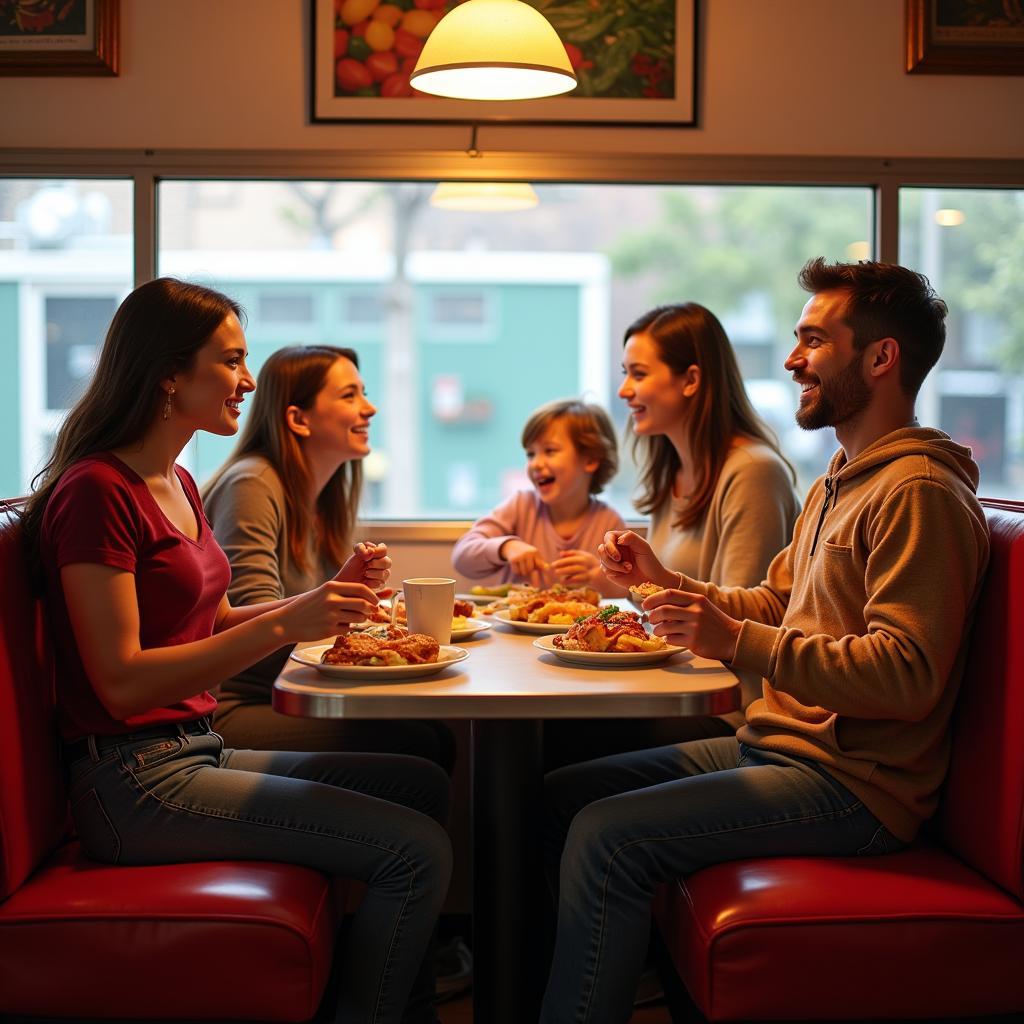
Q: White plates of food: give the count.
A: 5